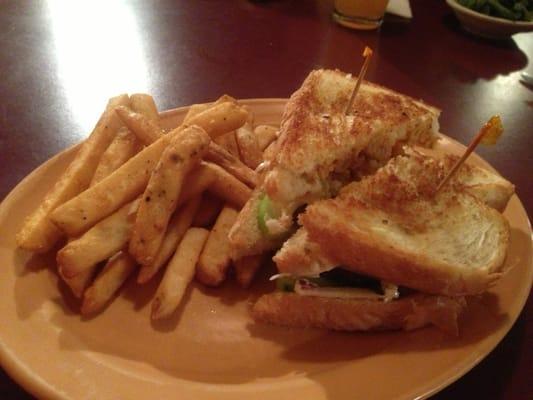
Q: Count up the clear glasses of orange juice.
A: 1